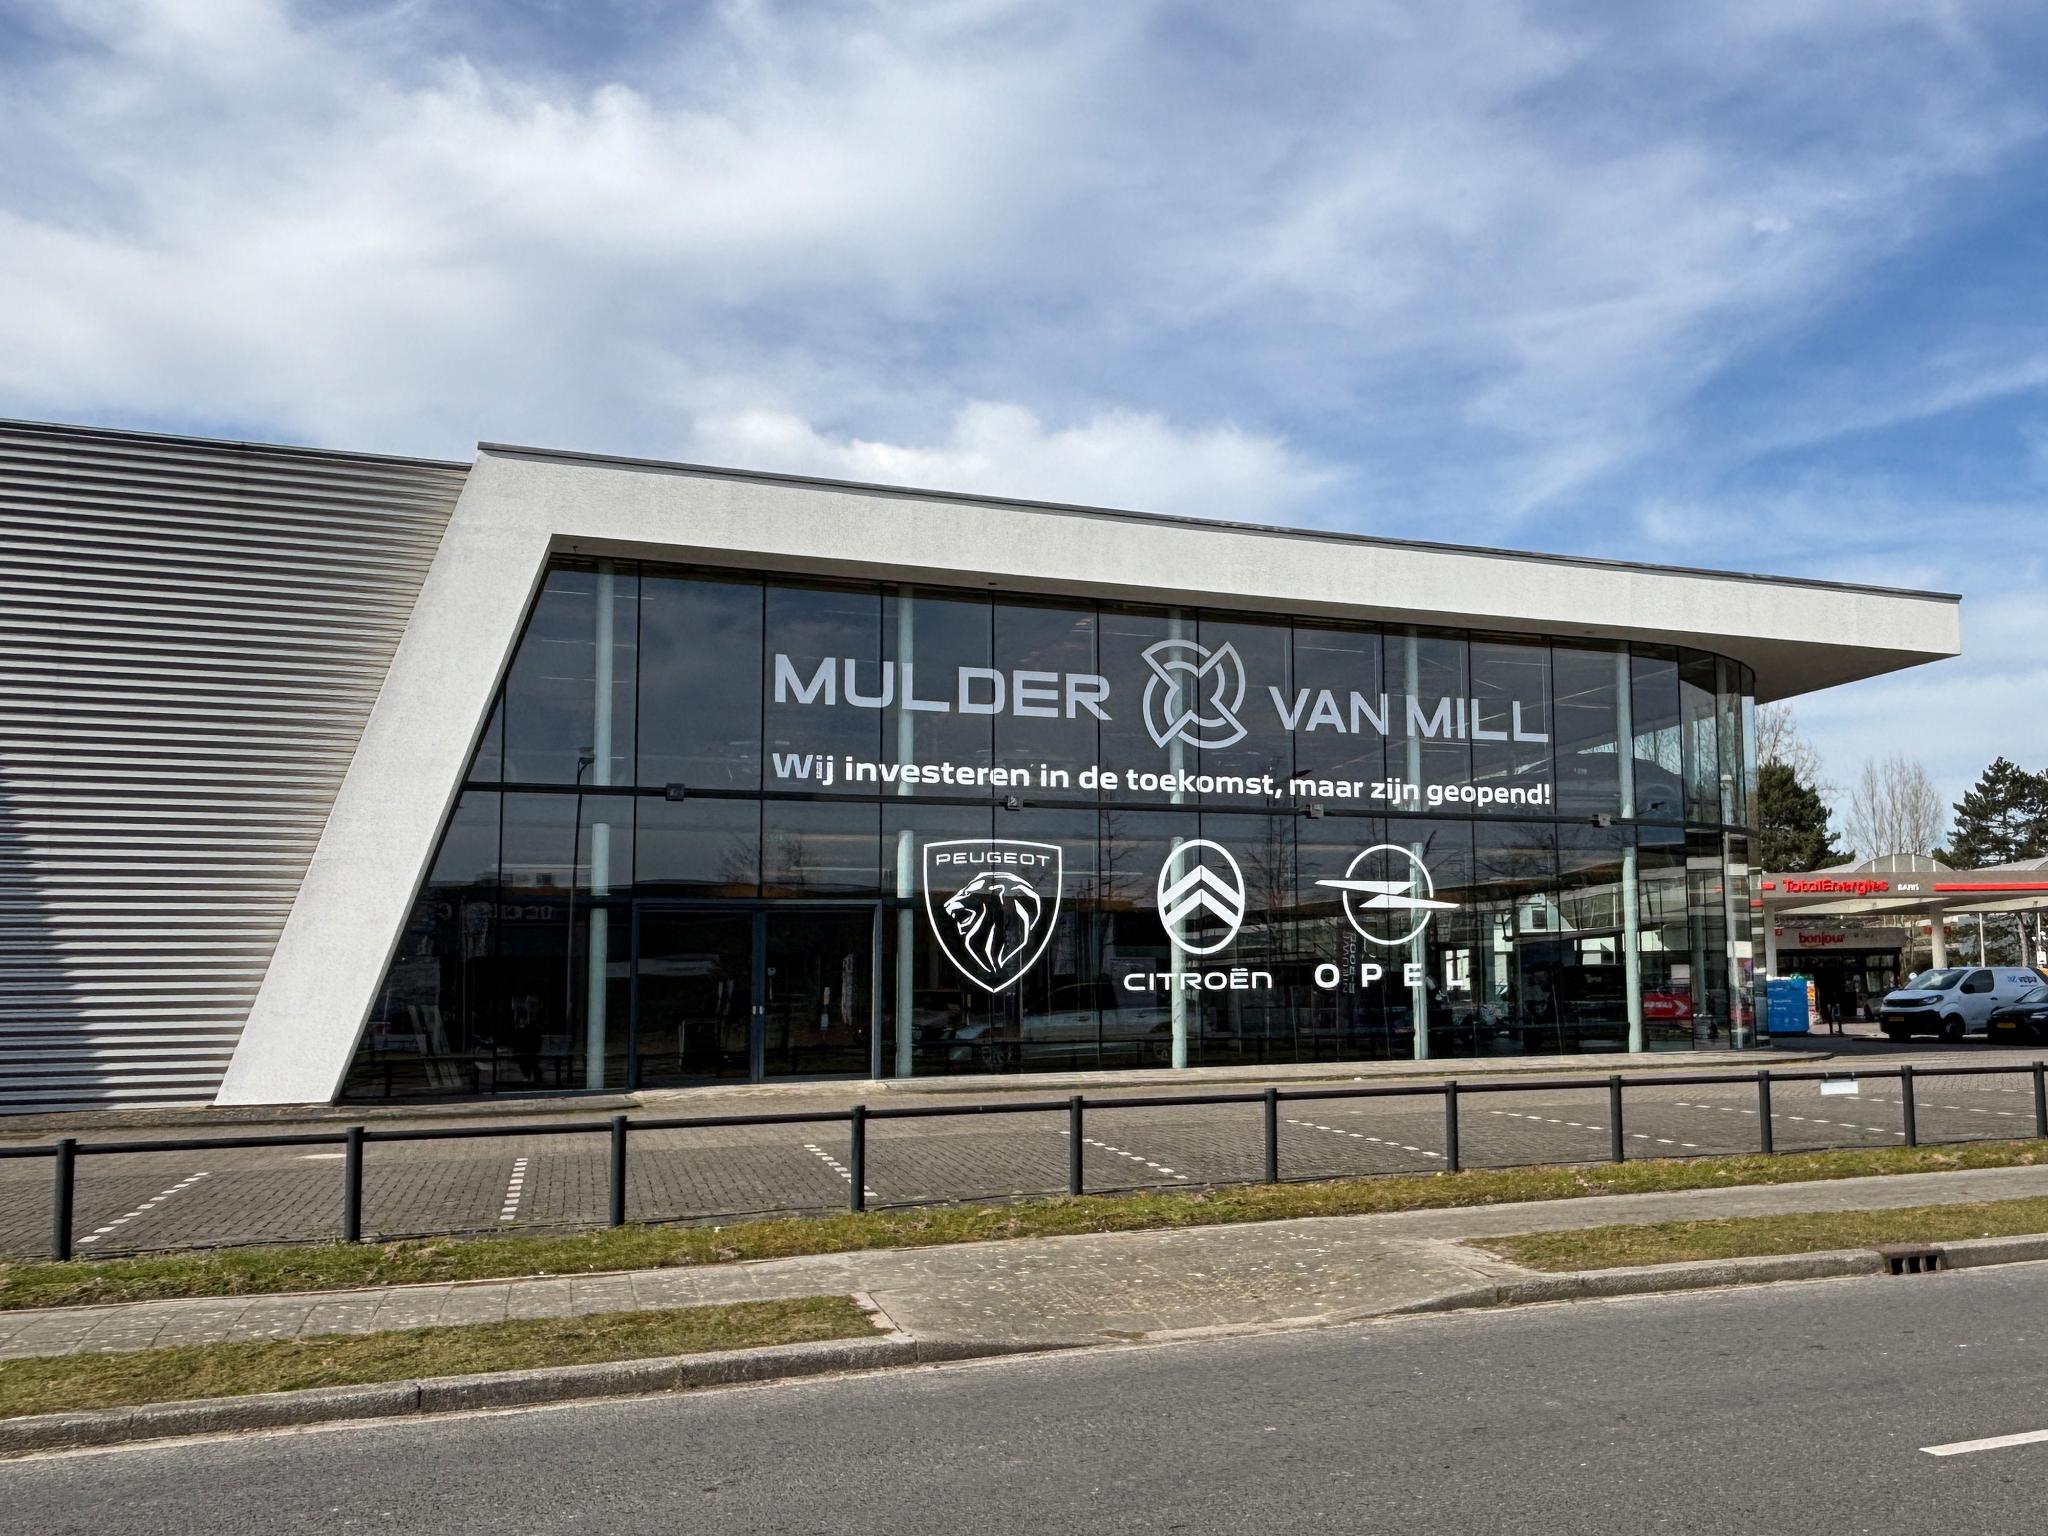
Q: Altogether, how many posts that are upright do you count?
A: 11